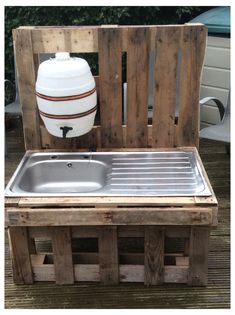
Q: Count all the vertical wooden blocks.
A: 10